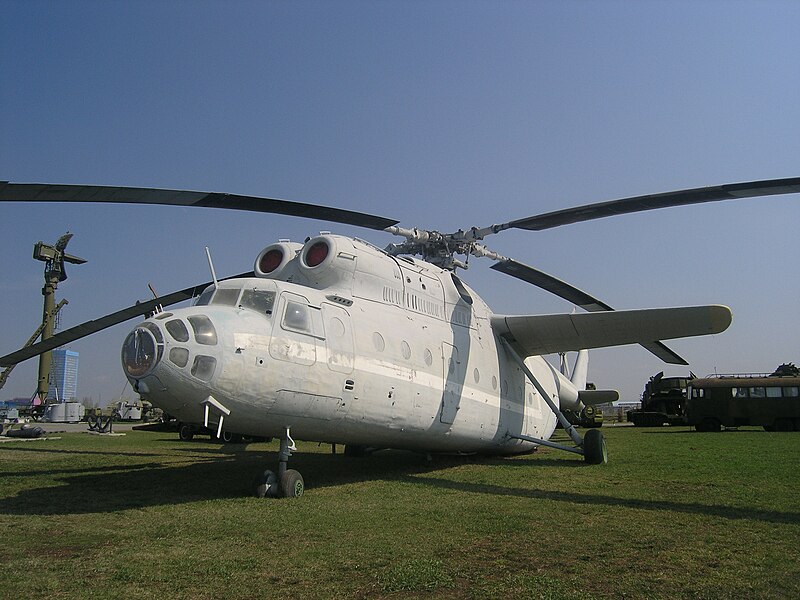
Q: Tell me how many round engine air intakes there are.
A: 2